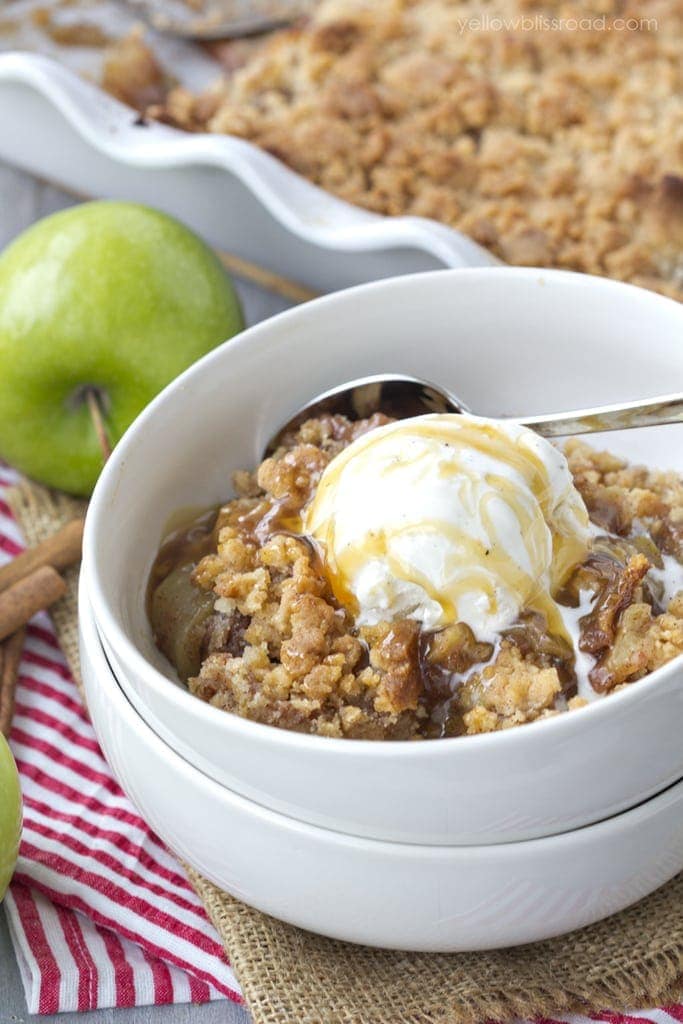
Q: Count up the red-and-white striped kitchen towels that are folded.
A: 1